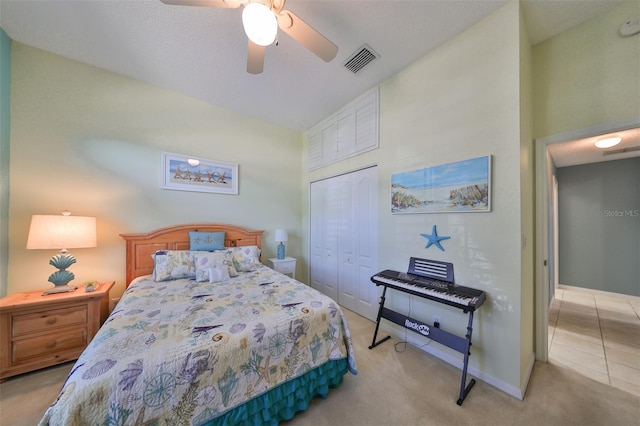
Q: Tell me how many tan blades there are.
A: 3